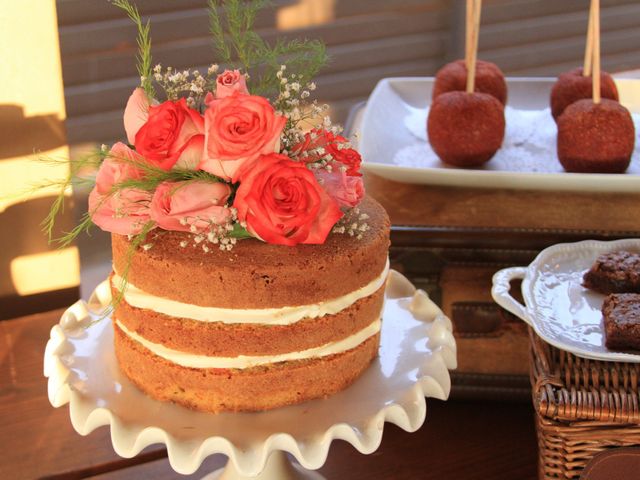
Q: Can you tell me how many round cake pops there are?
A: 4